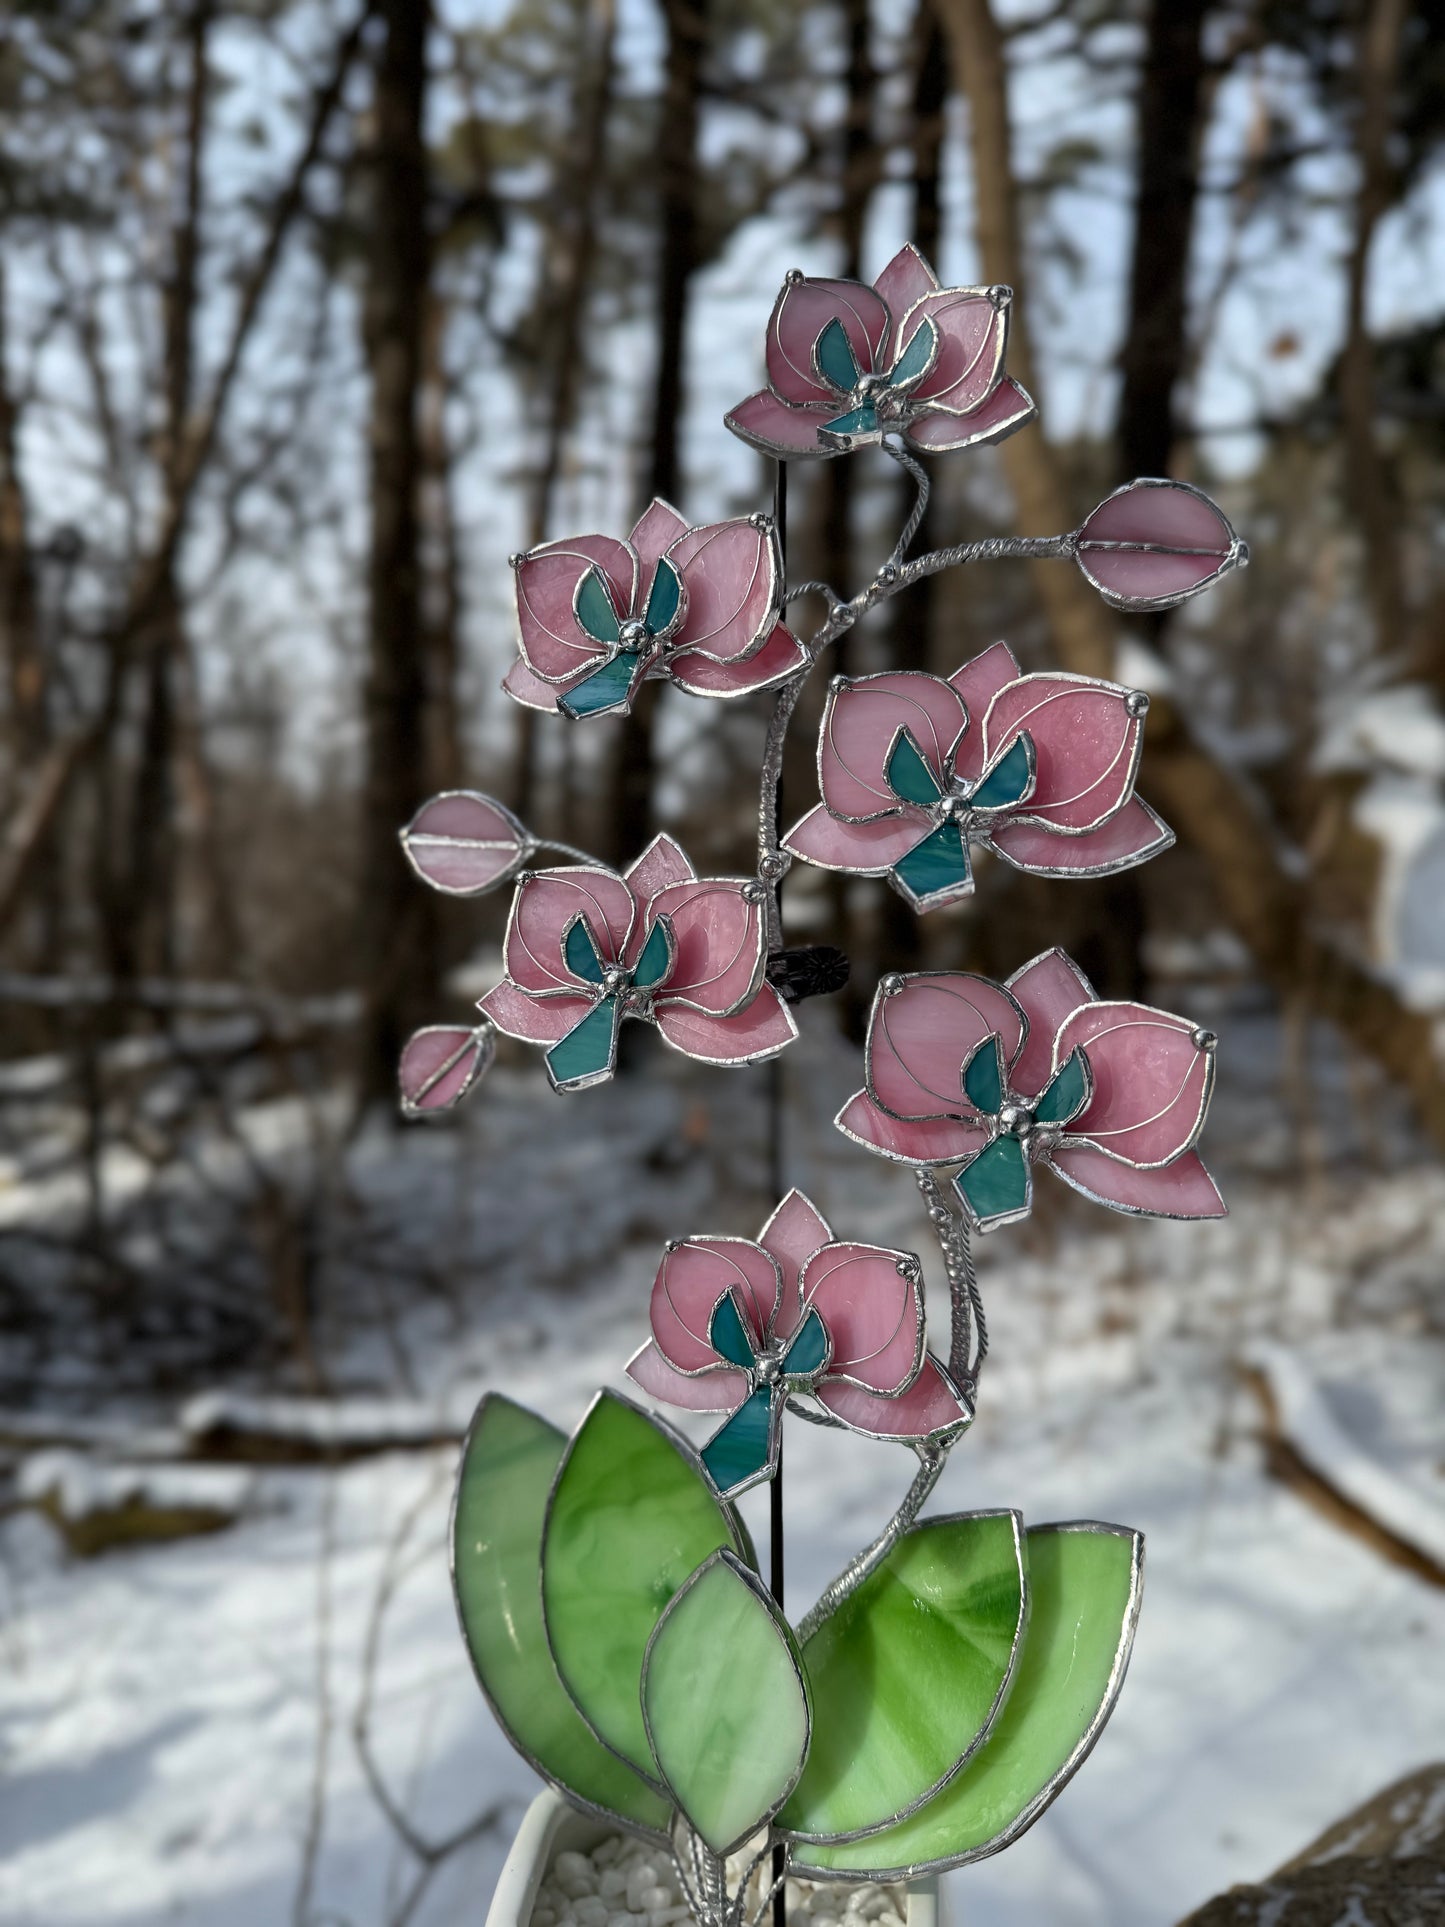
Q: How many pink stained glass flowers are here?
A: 6